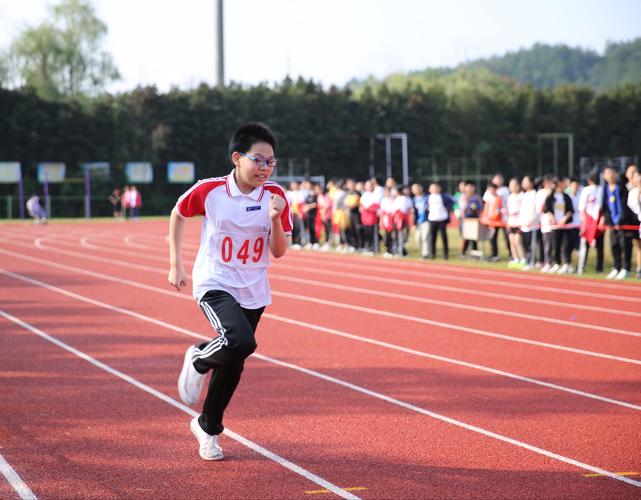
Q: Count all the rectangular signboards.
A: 5